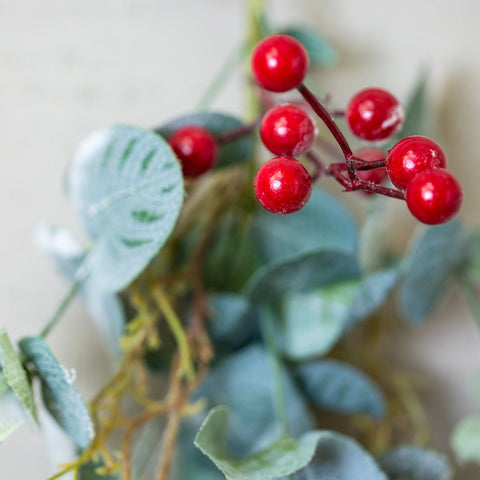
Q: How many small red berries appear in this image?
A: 8